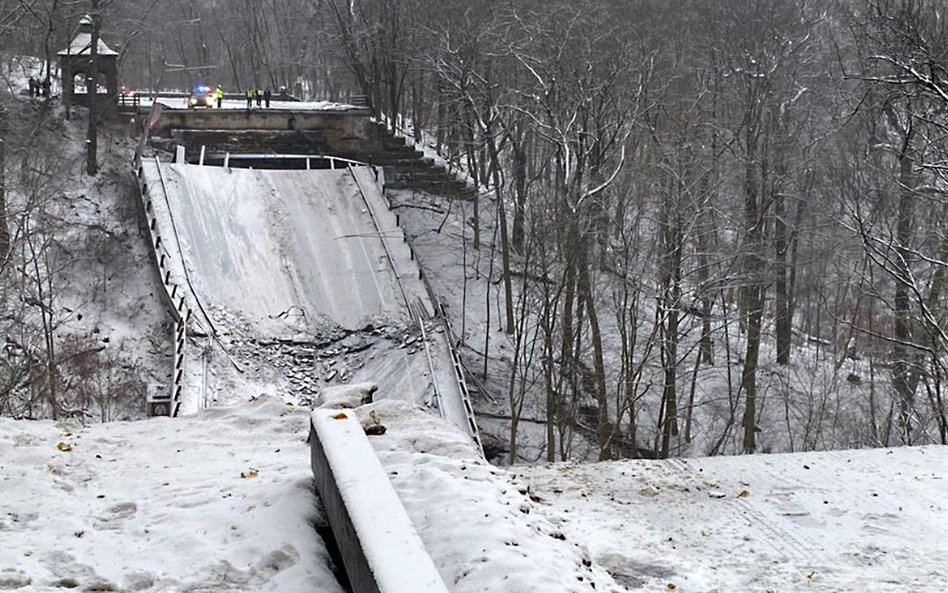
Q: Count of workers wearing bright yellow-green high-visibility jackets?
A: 3